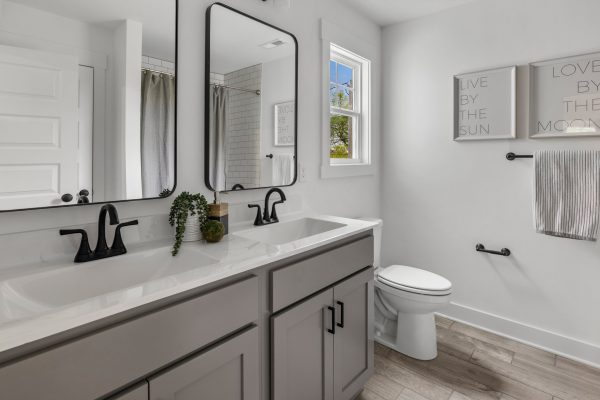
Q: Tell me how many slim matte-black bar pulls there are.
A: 2